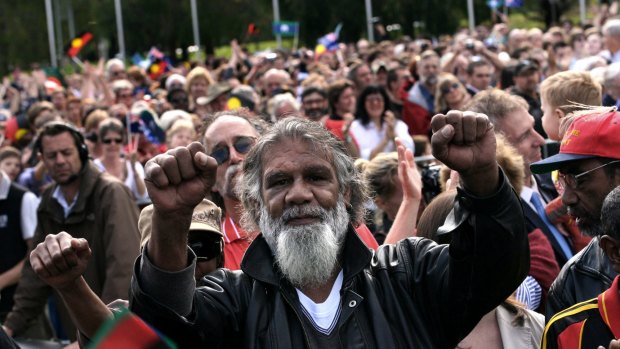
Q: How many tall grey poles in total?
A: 7